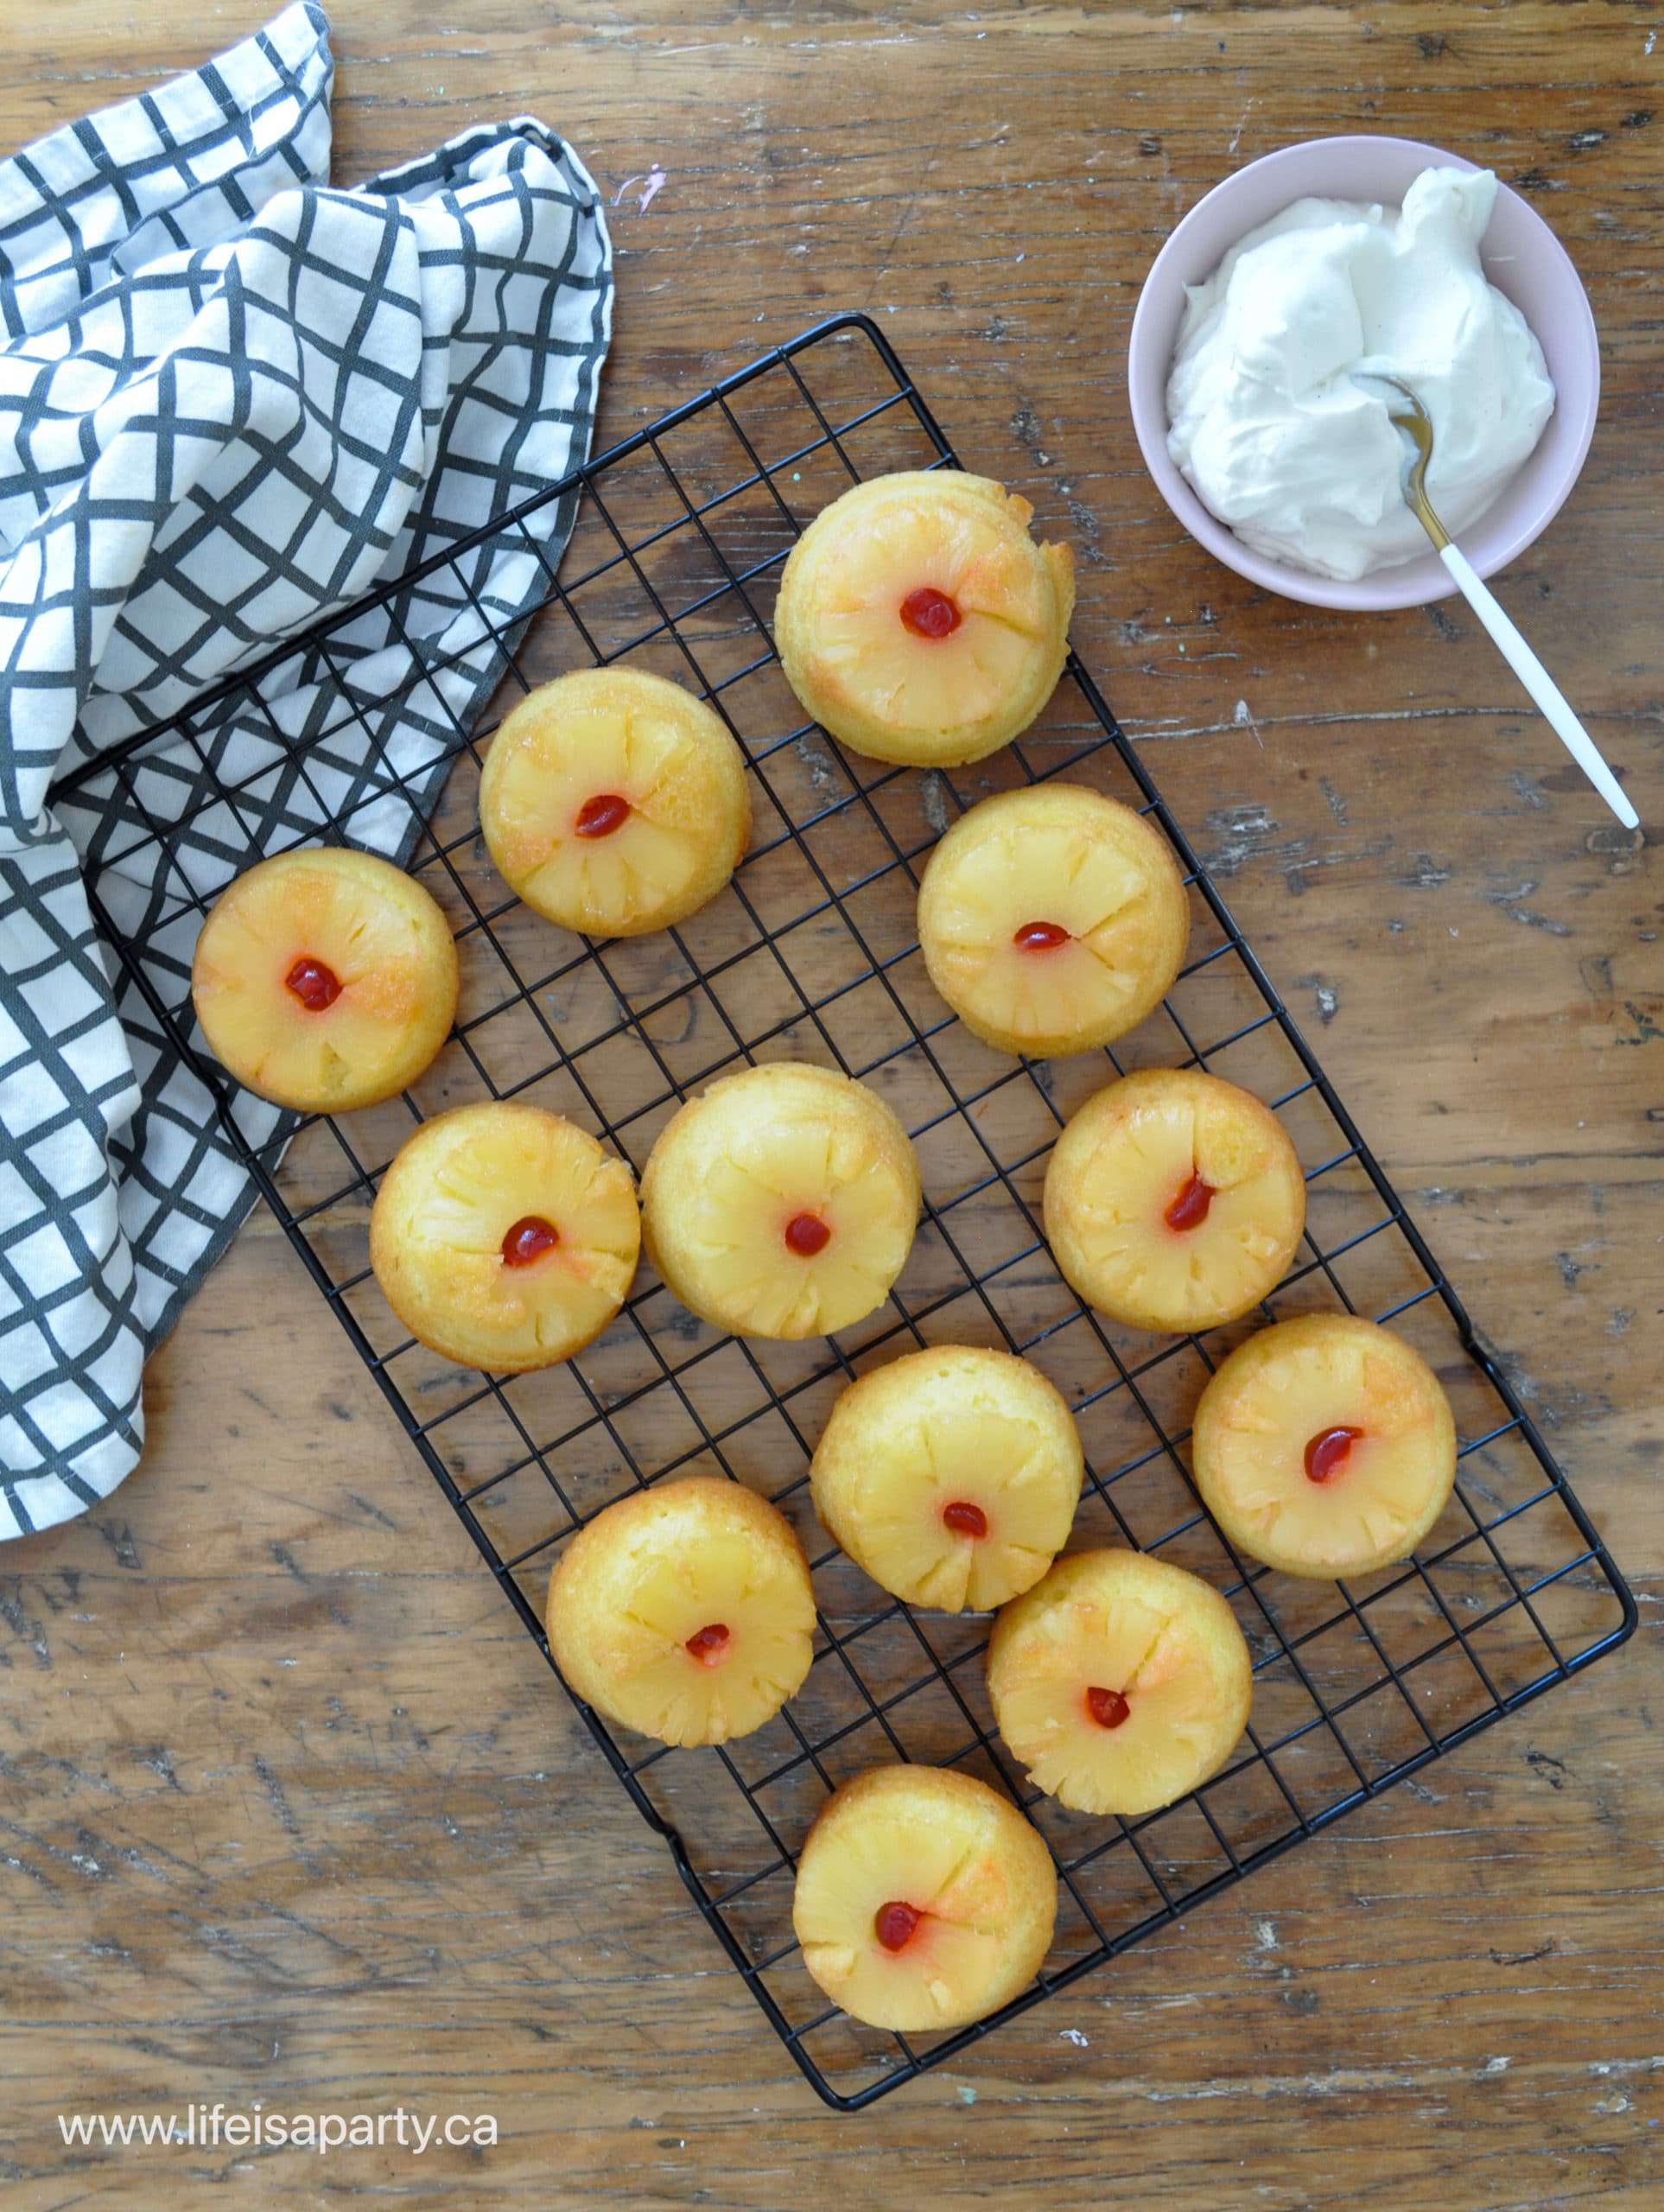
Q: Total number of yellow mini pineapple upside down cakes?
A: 12